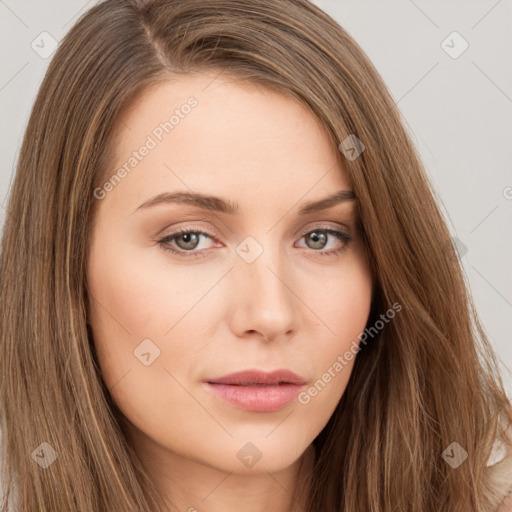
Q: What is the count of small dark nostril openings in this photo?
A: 2